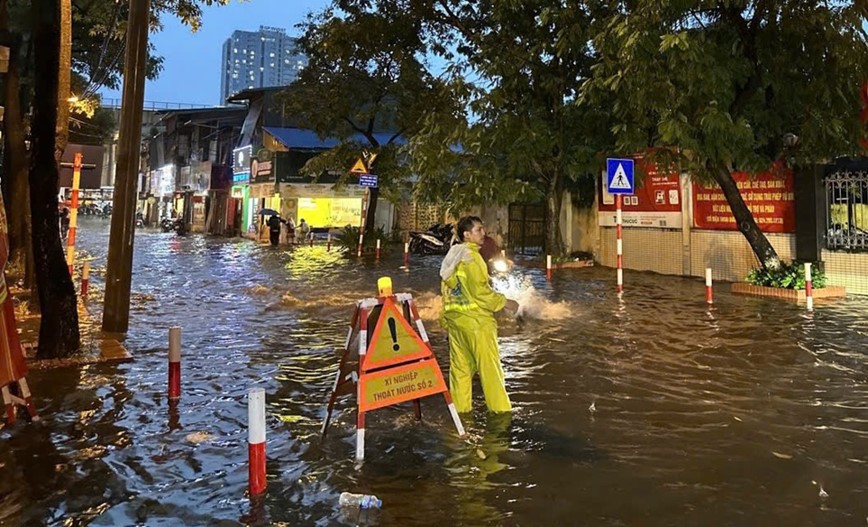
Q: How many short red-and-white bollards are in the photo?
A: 10